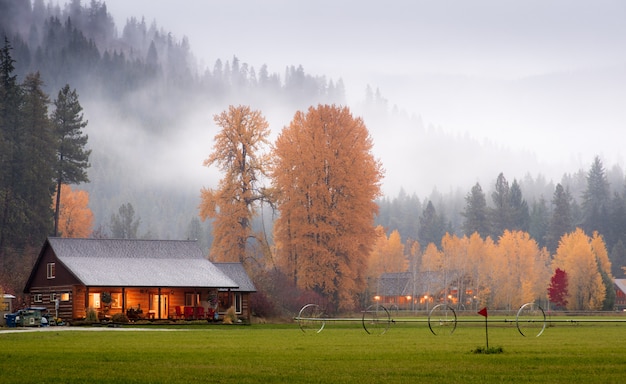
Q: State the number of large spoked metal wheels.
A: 4